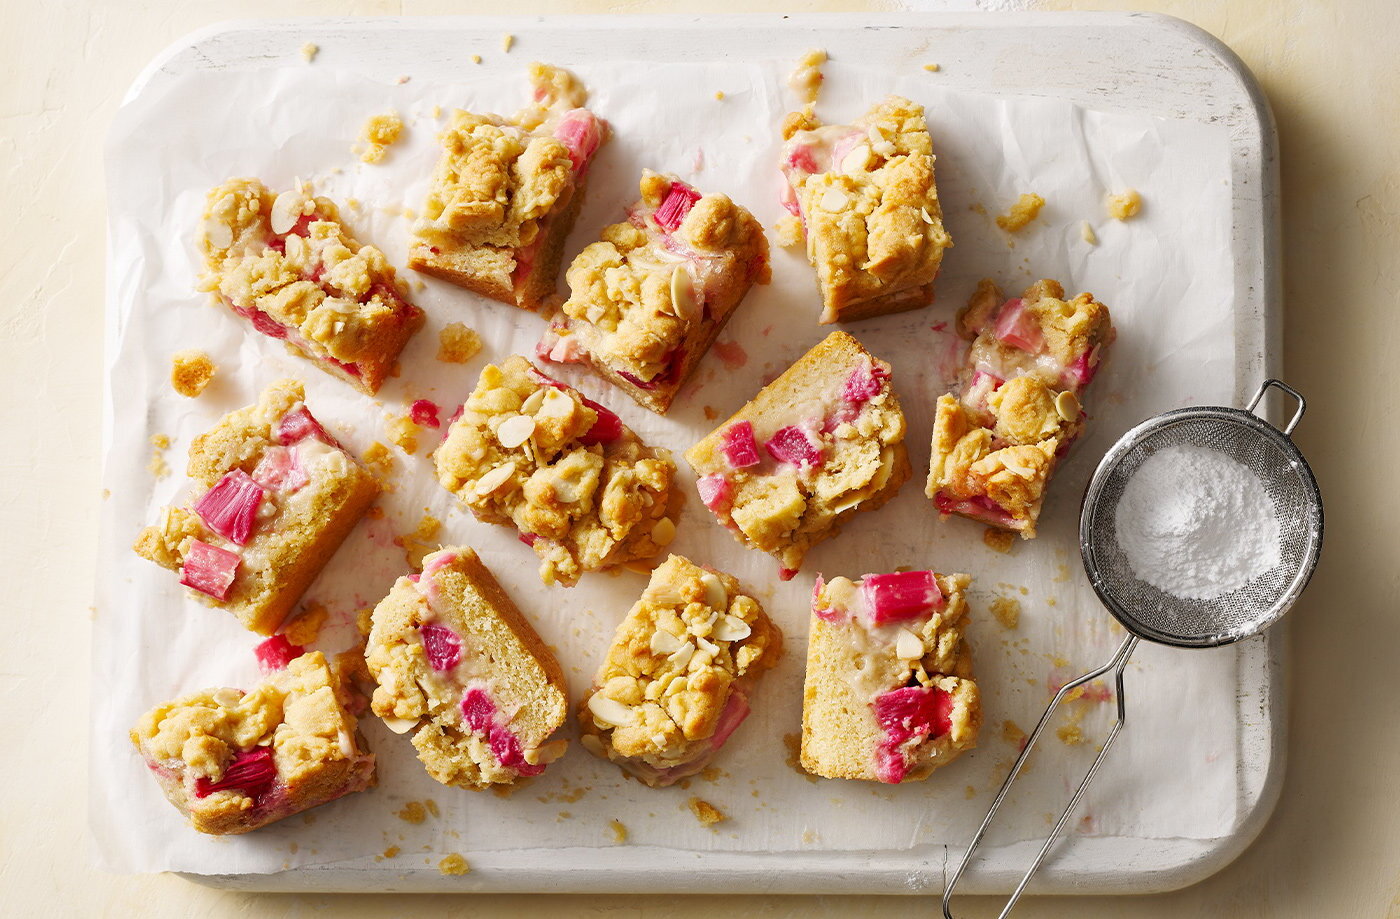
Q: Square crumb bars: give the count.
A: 12